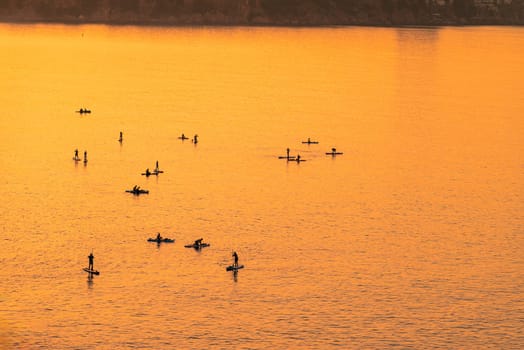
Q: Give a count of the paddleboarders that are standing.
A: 8